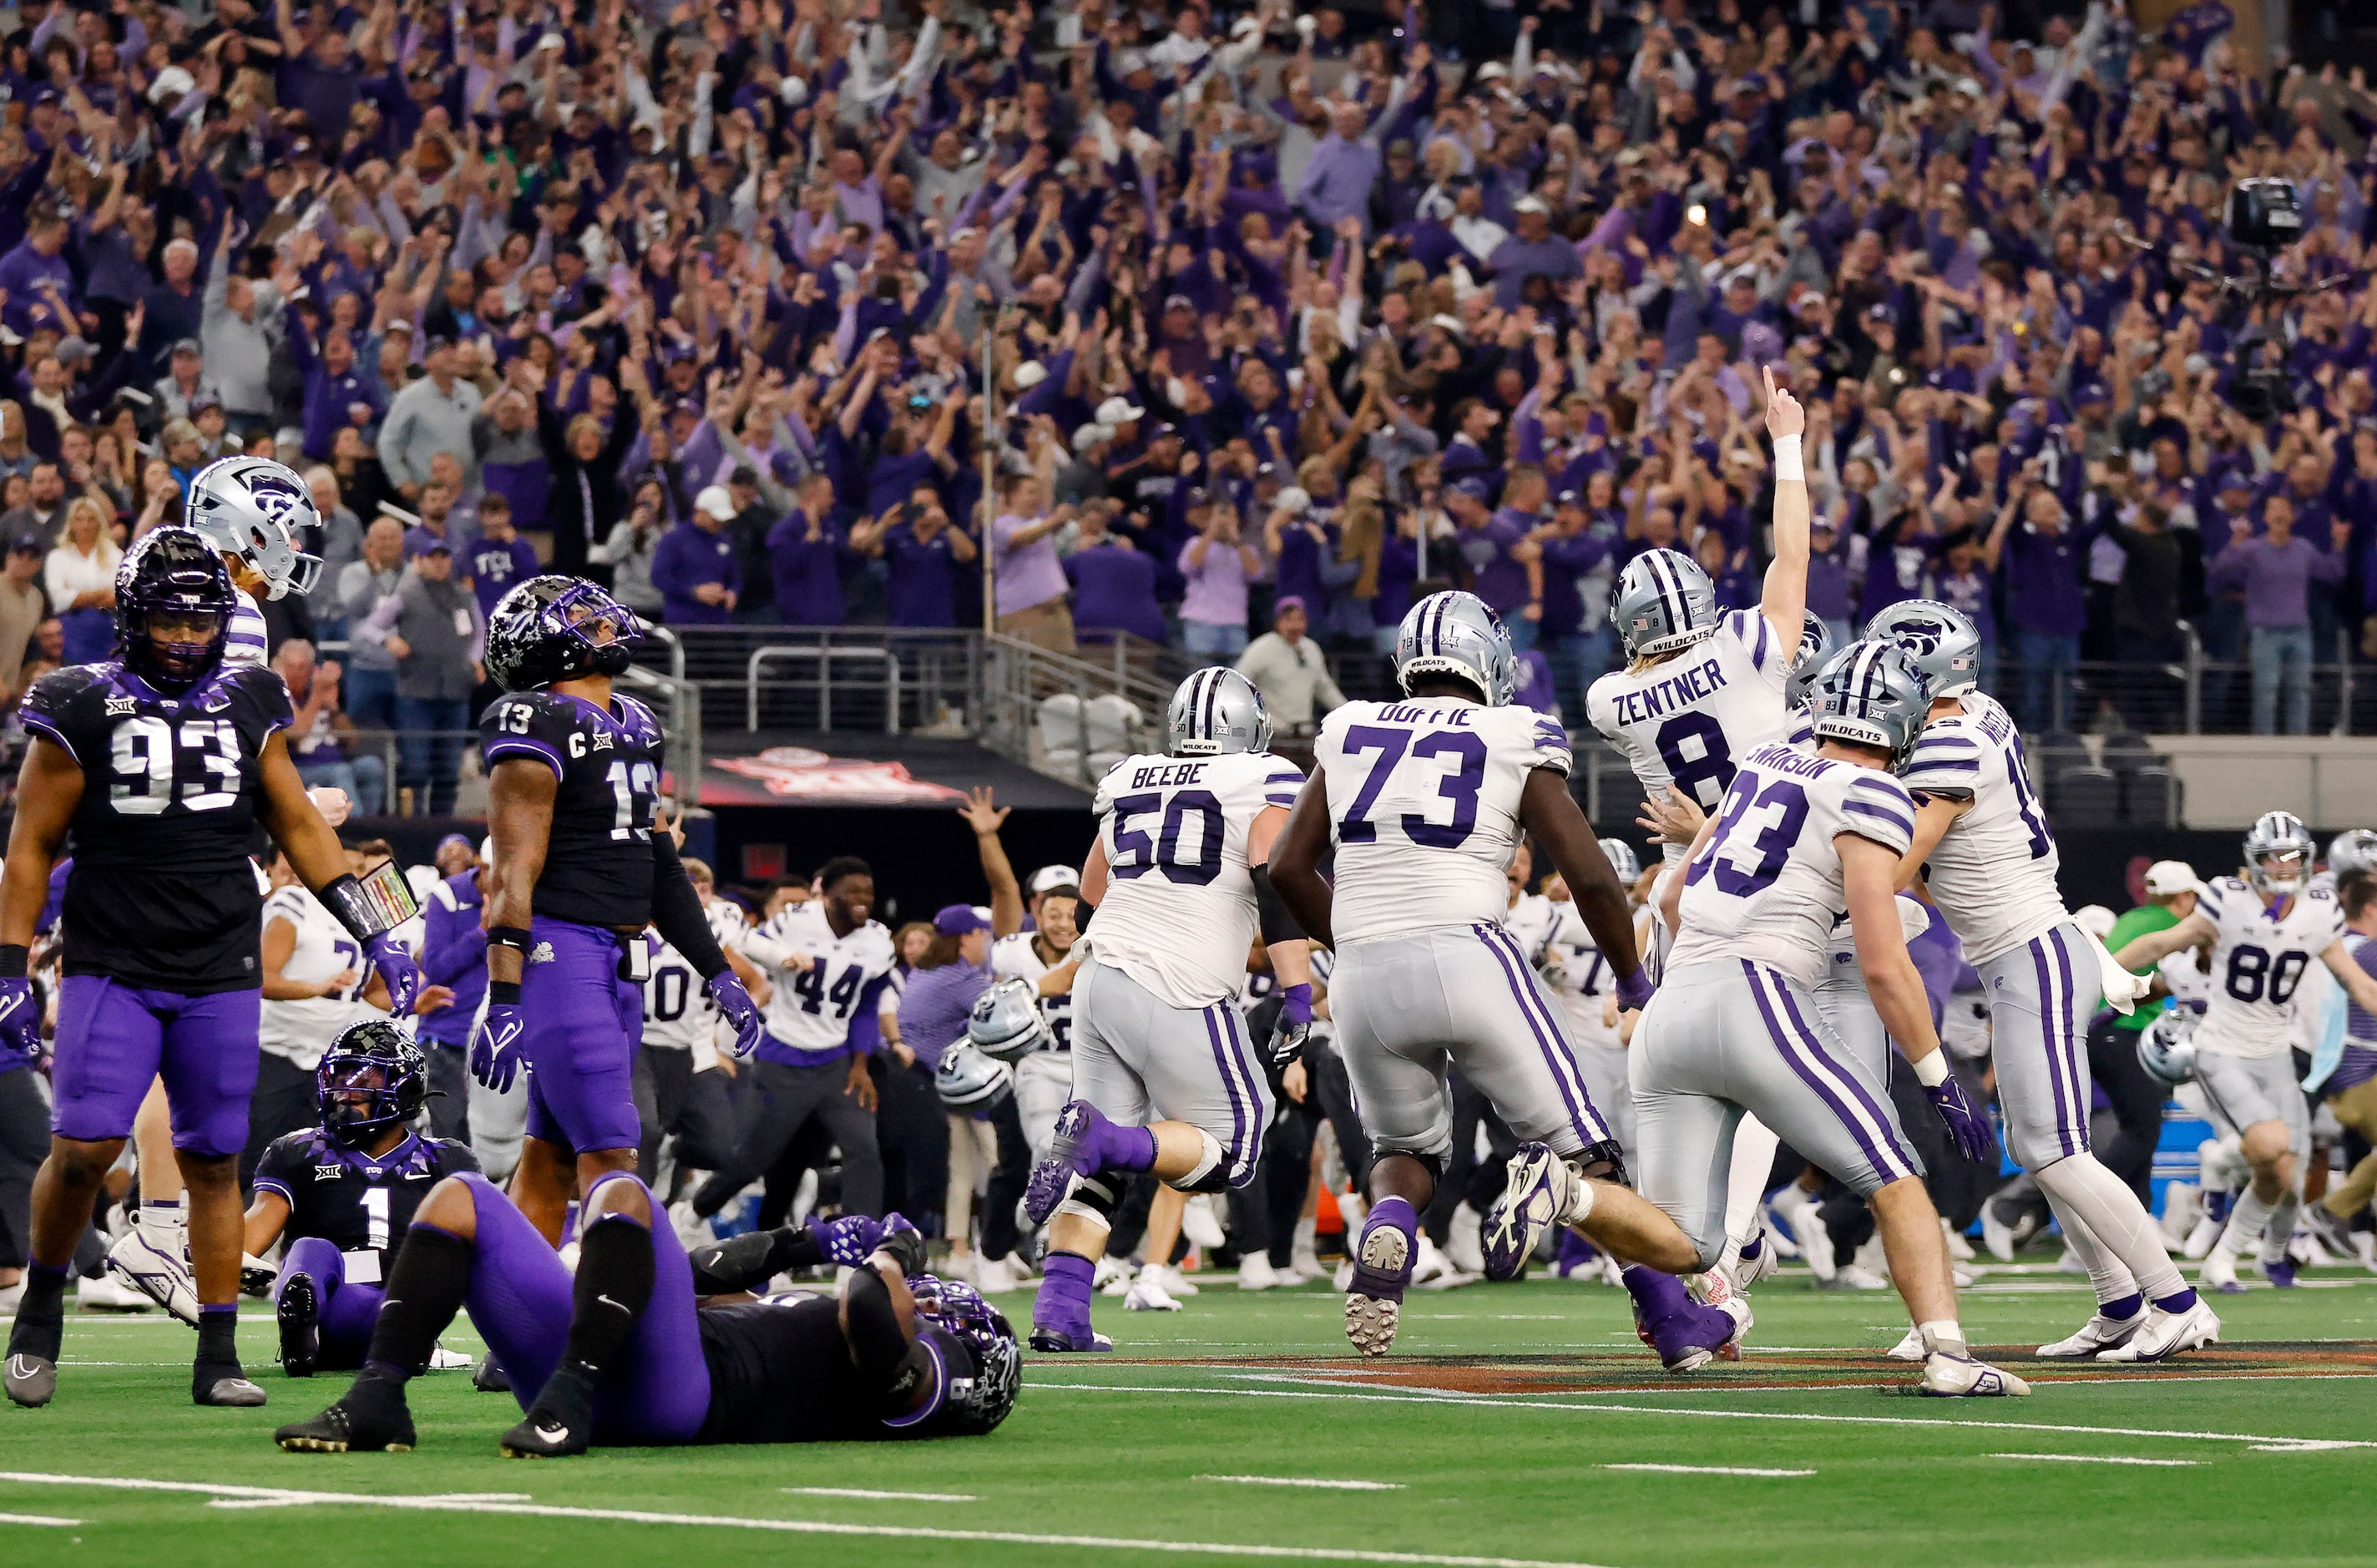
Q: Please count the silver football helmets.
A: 13